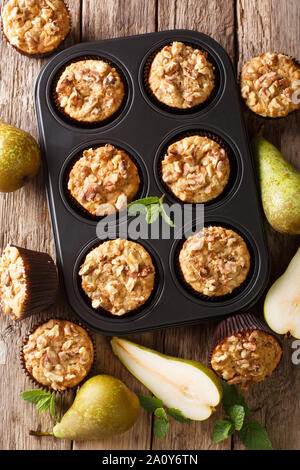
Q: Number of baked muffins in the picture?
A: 11